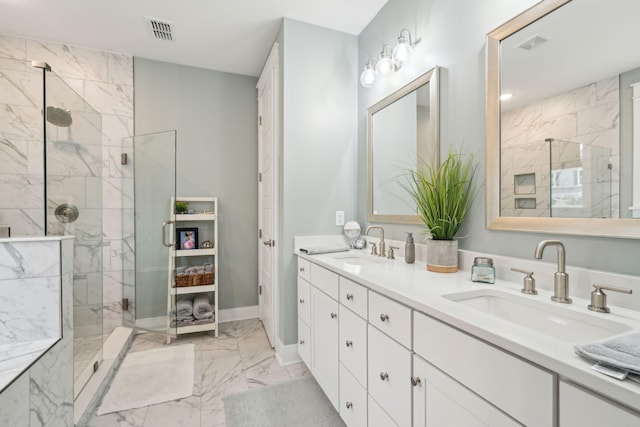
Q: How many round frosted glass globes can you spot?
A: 3